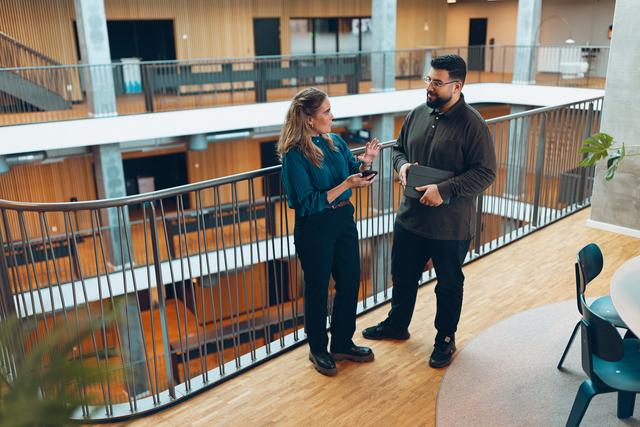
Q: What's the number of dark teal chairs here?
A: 2